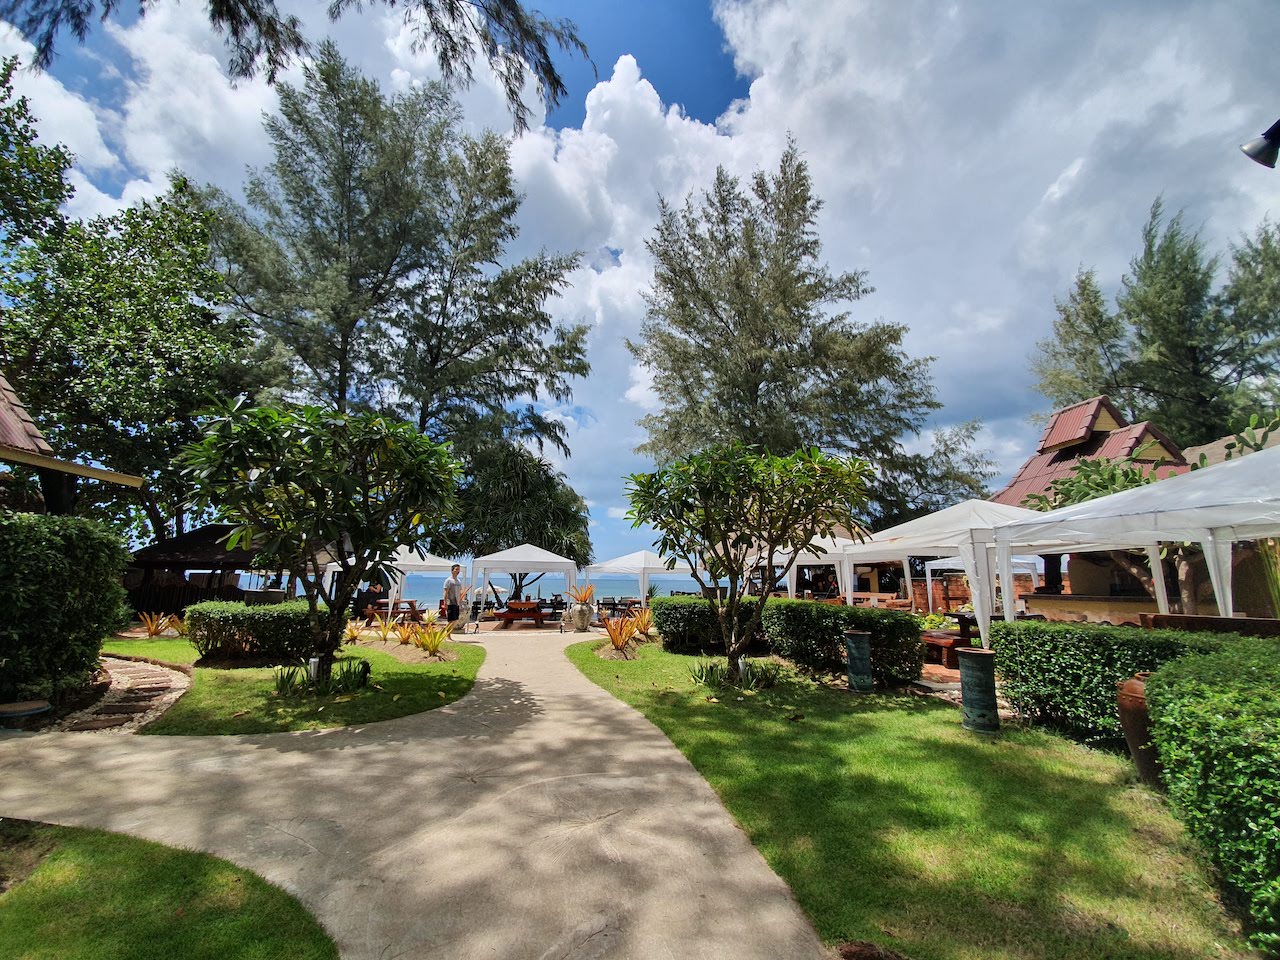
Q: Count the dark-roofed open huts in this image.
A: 1